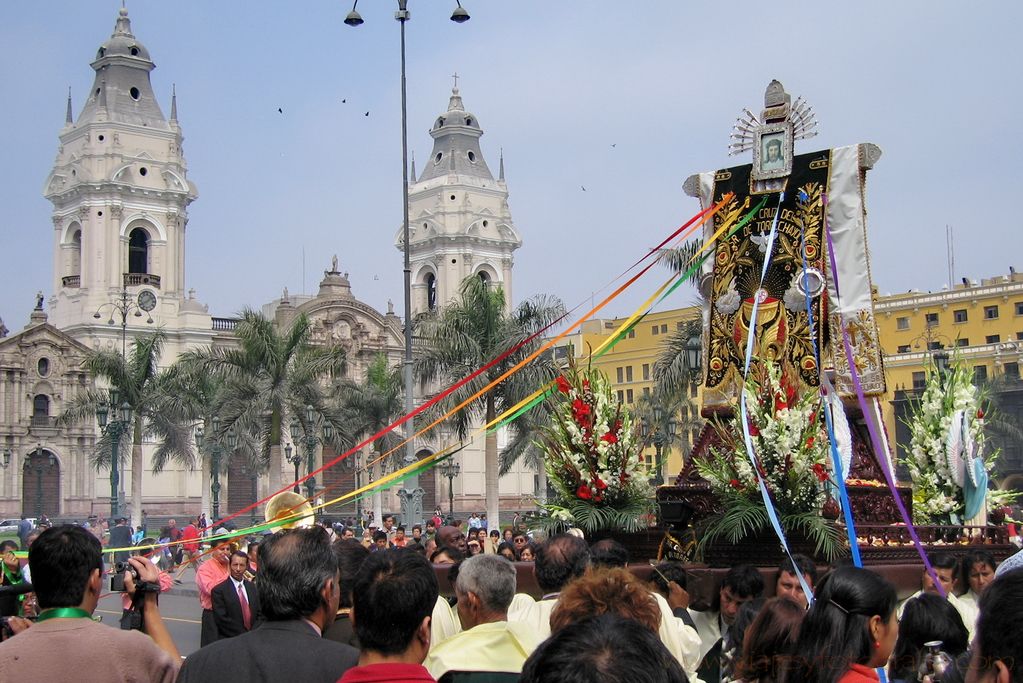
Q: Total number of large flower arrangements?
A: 3